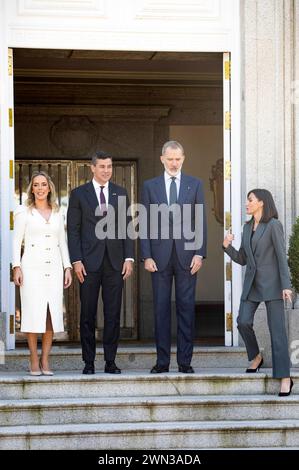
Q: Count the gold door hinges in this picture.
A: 12